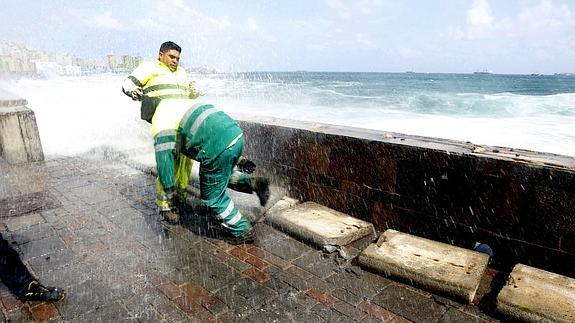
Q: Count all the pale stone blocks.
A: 3